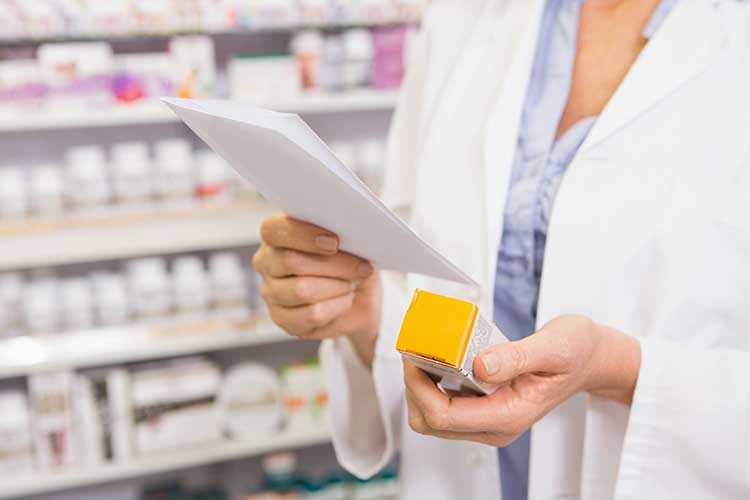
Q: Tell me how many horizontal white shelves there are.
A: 5